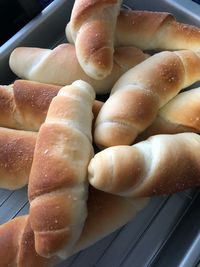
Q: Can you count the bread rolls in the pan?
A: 10